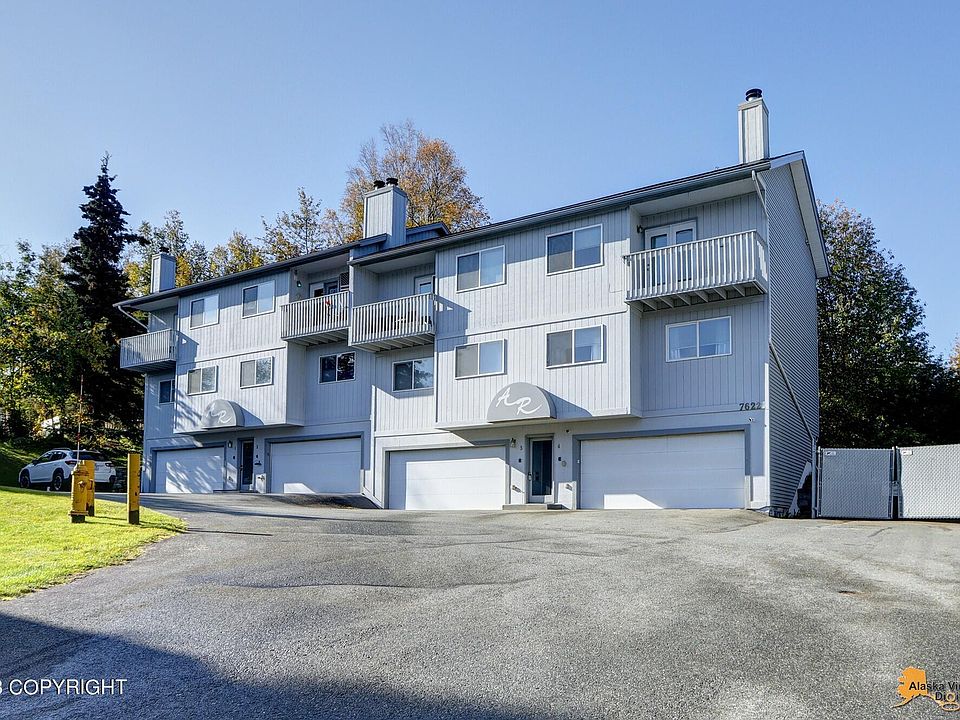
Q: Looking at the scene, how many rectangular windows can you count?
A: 12